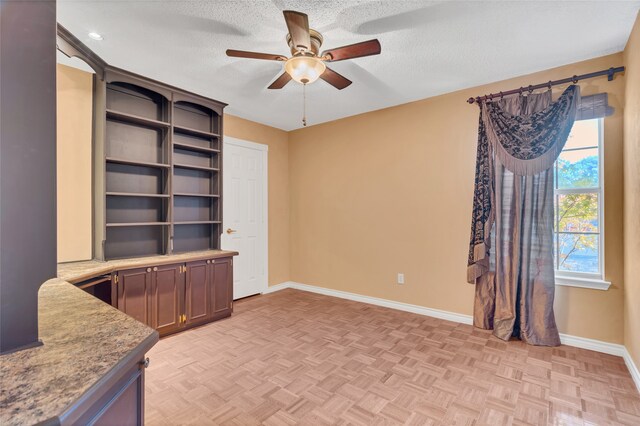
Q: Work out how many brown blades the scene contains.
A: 5